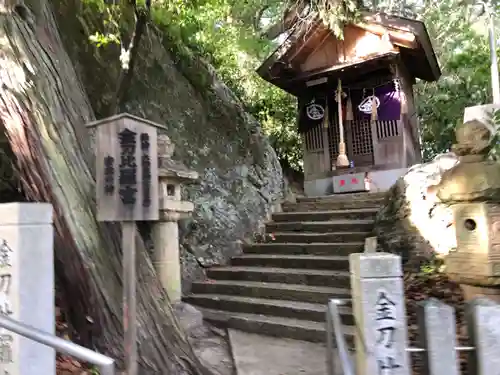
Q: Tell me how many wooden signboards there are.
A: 1